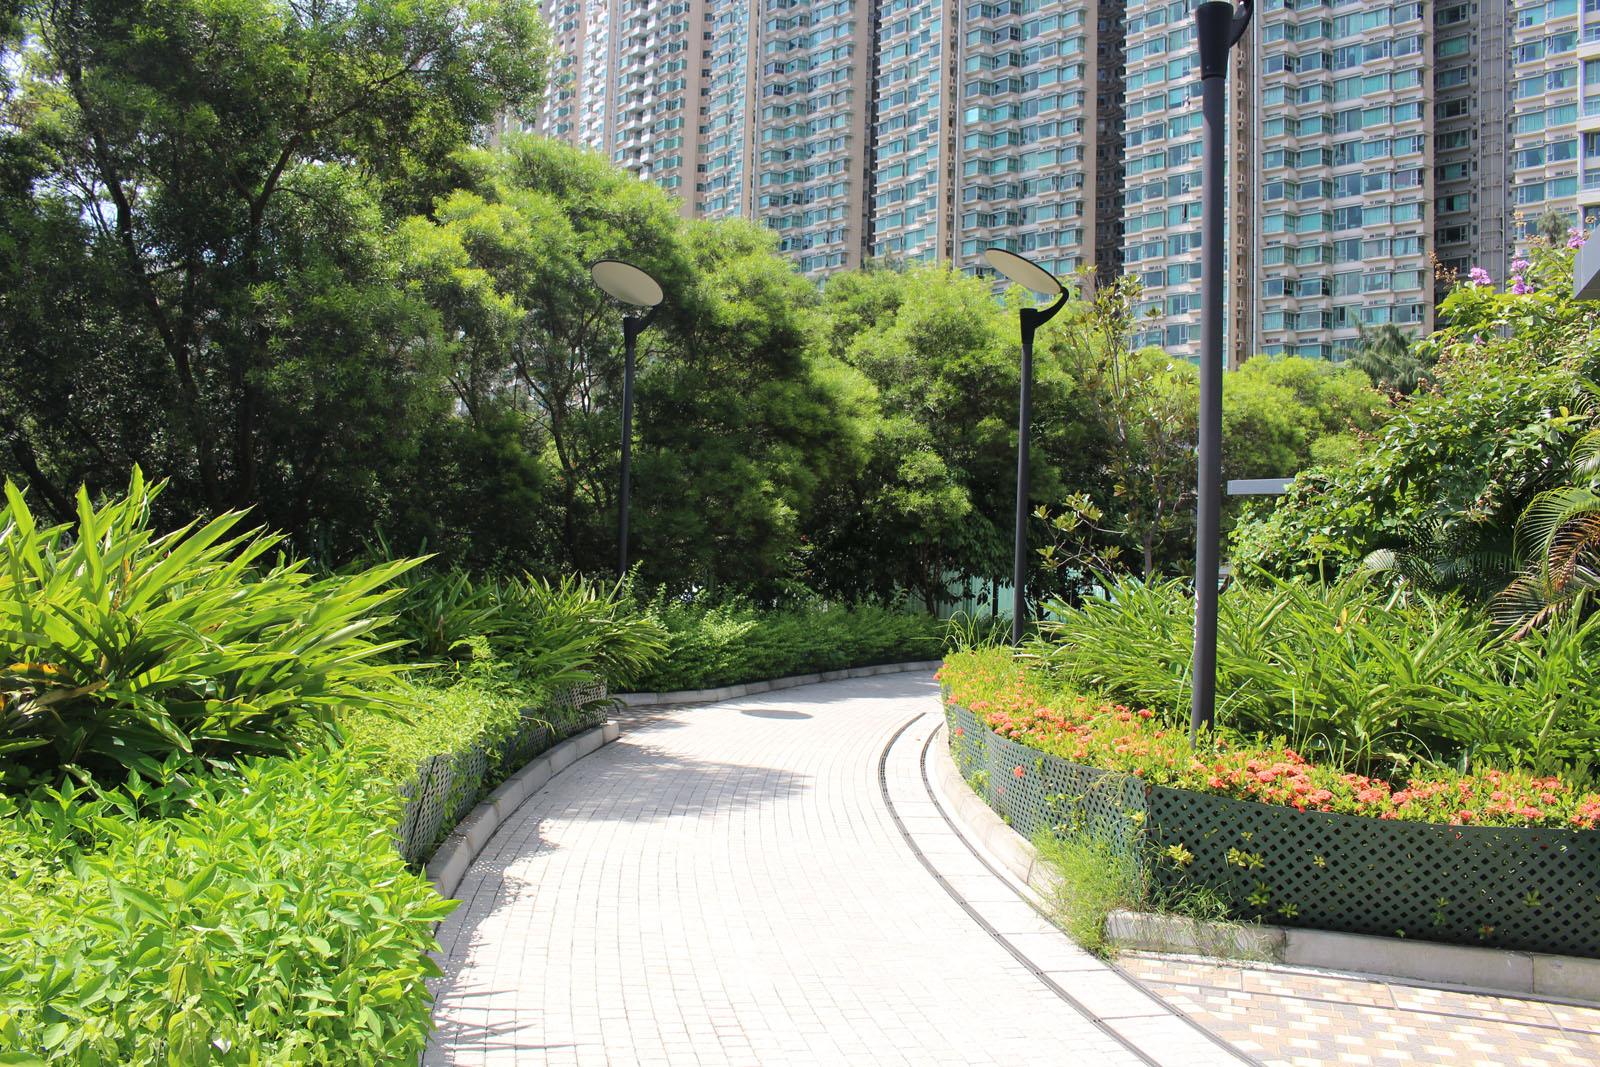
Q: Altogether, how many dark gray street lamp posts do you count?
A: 3